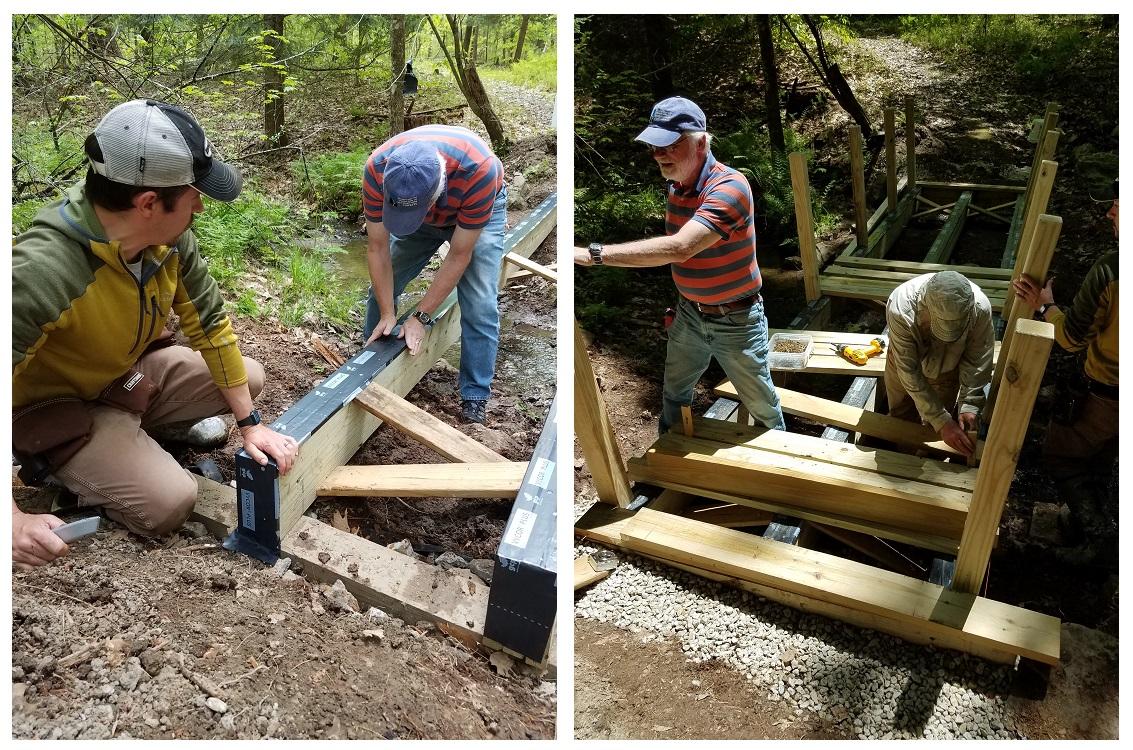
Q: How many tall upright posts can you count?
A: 11